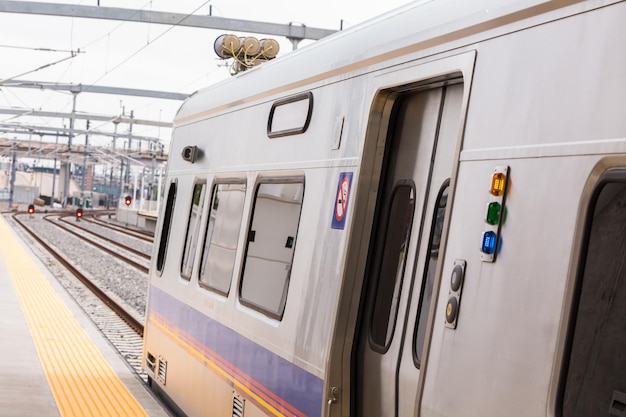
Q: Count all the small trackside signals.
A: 3